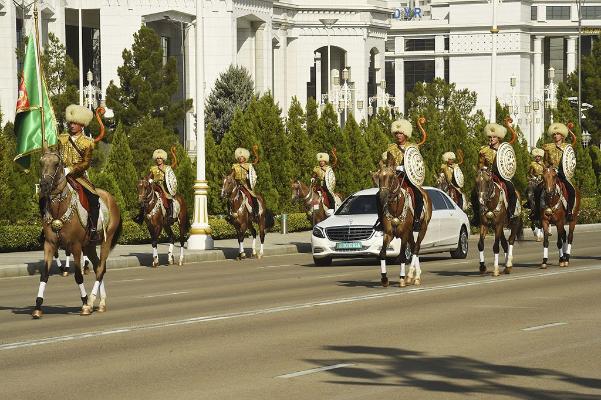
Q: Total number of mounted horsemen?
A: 9